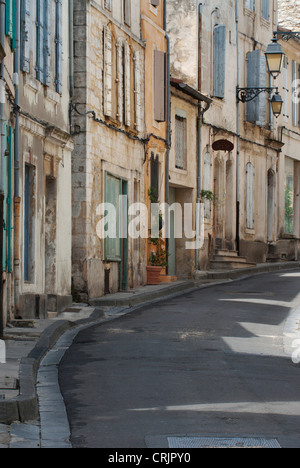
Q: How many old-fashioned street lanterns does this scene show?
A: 2